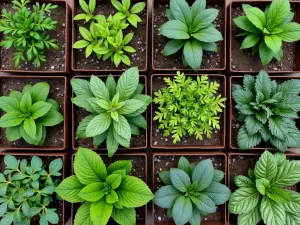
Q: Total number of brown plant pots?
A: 12